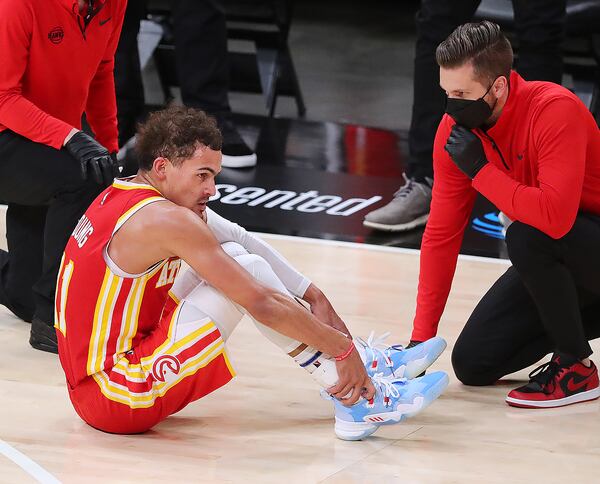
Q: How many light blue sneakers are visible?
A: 2